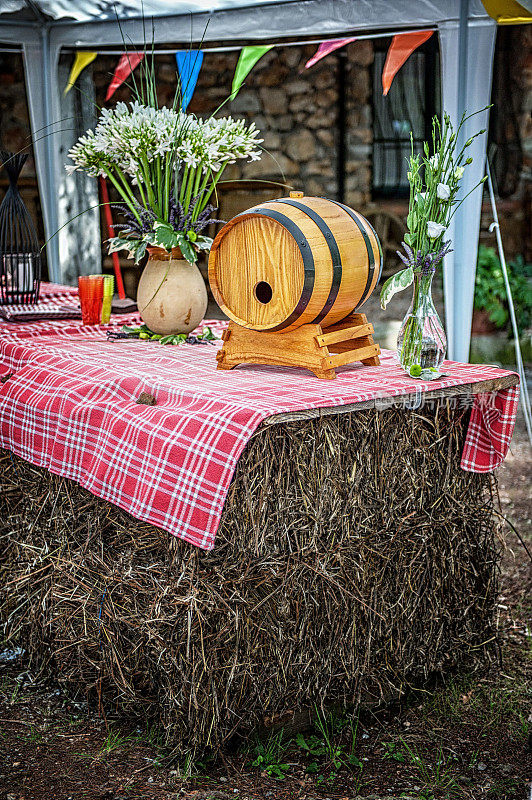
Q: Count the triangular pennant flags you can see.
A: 6